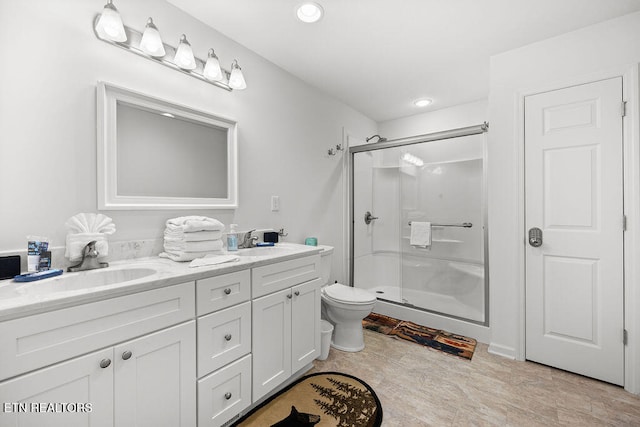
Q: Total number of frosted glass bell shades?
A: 5